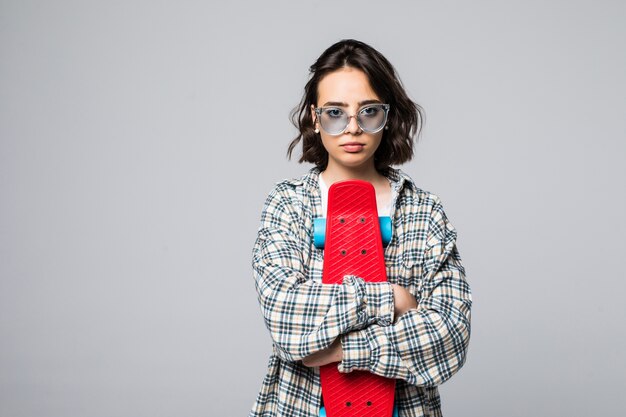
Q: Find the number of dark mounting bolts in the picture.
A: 6